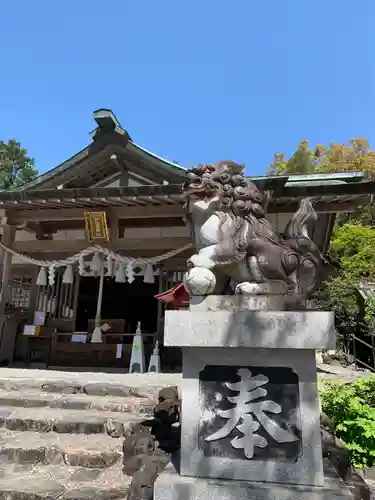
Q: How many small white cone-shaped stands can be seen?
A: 2